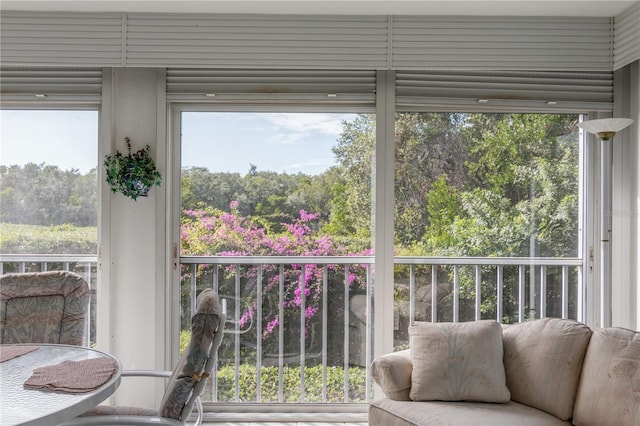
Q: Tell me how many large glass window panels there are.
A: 3